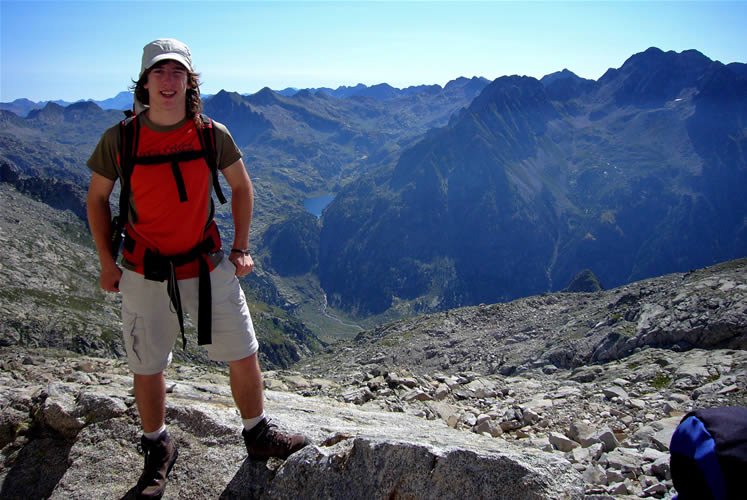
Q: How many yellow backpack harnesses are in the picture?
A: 0